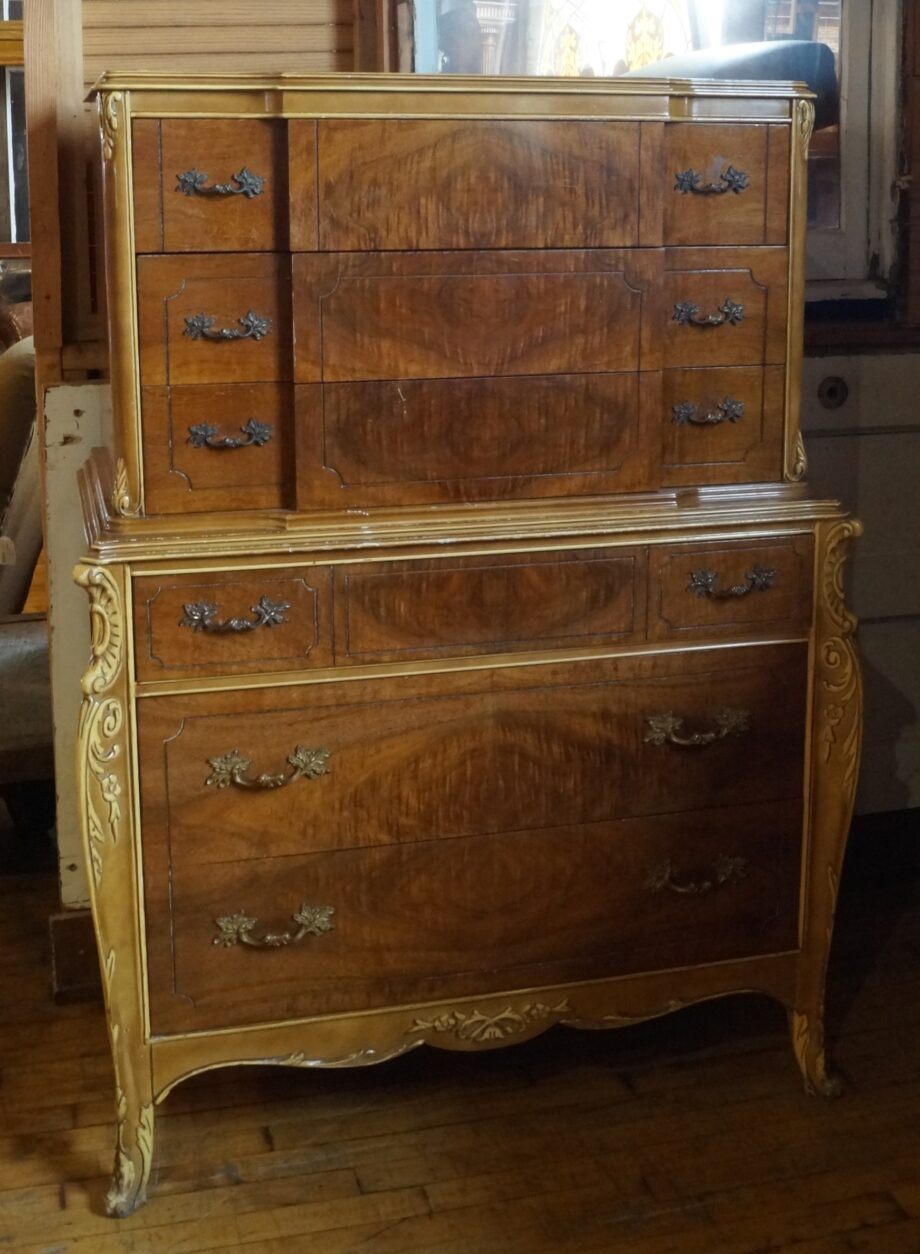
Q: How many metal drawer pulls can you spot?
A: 12